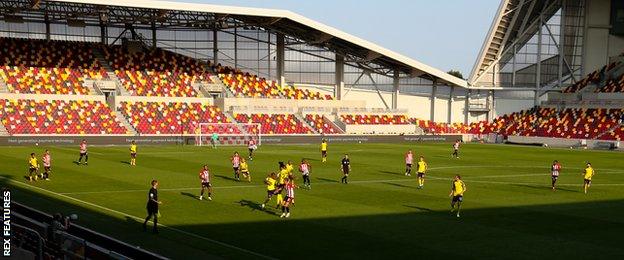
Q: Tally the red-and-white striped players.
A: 10